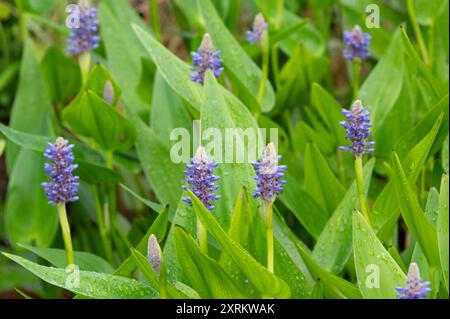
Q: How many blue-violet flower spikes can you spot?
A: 9